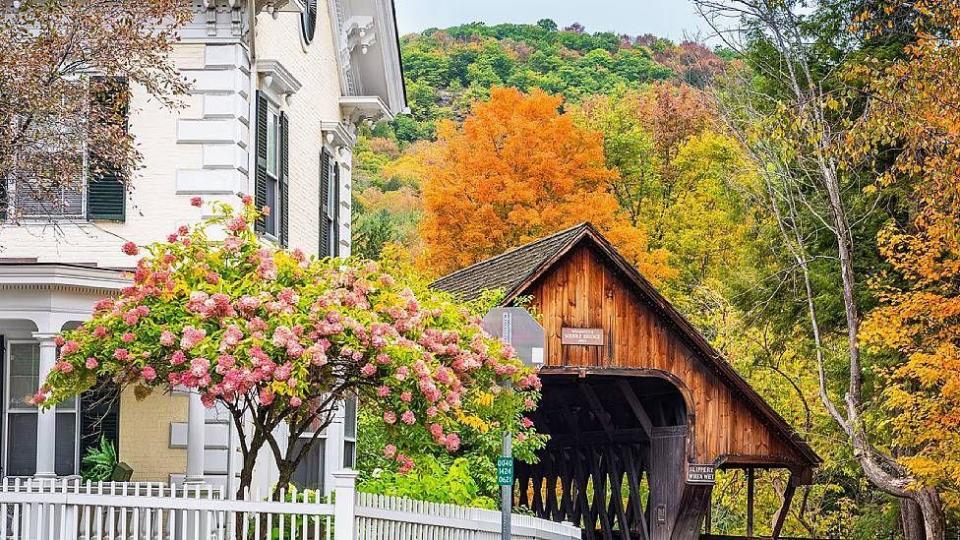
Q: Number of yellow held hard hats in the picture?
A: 0